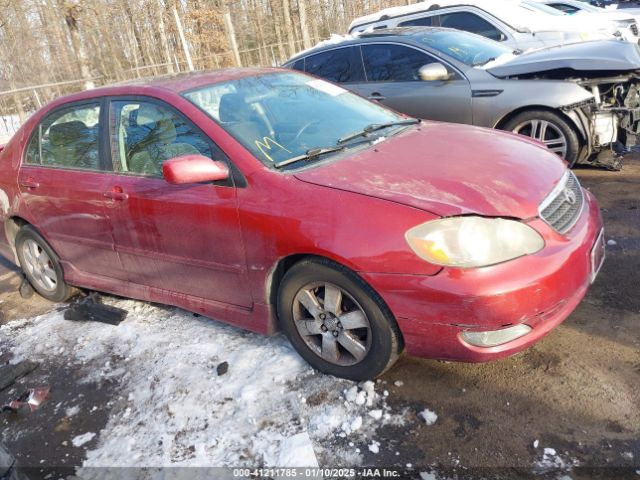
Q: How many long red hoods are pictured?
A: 1